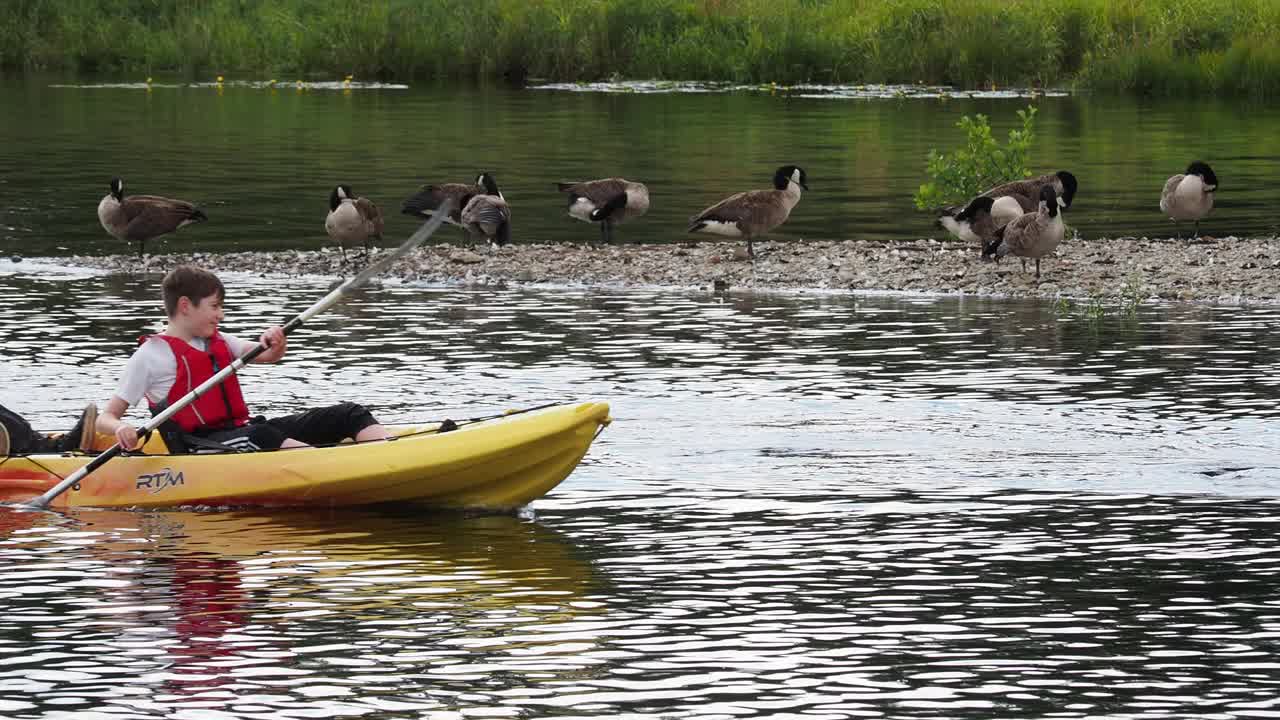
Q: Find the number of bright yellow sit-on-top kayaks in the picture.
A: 1